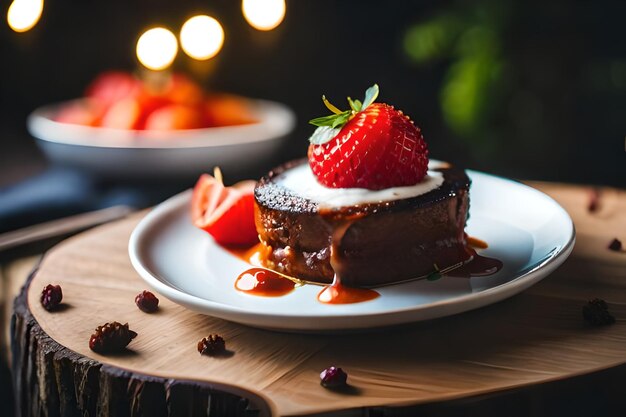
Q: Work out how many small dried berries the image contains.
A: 8